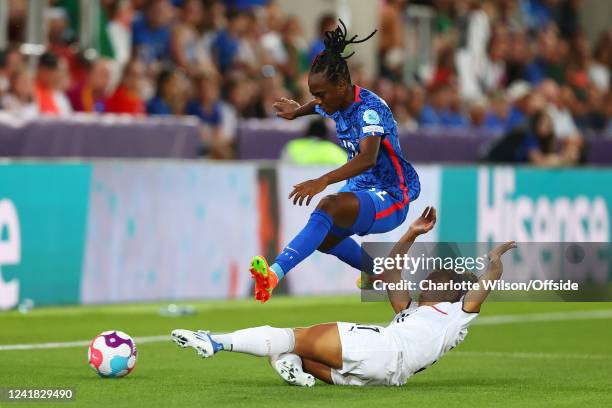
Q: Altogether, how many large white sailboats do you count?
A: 0